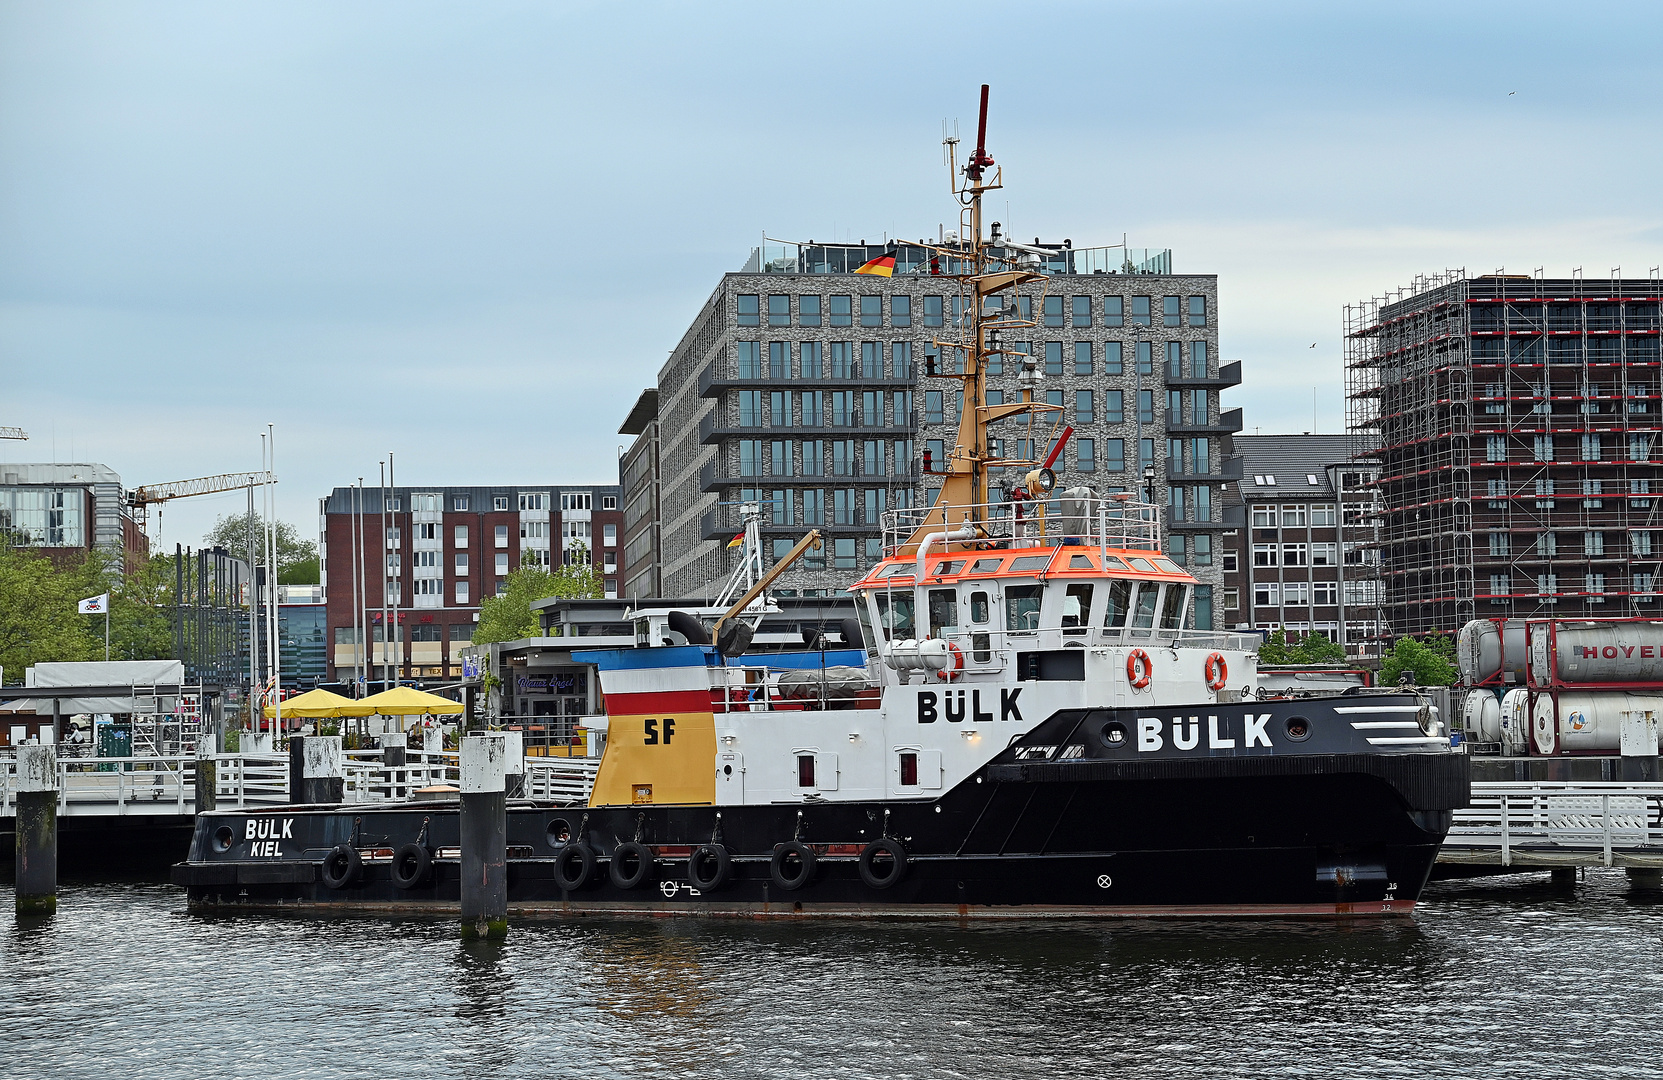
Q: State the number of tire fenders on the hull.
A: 7